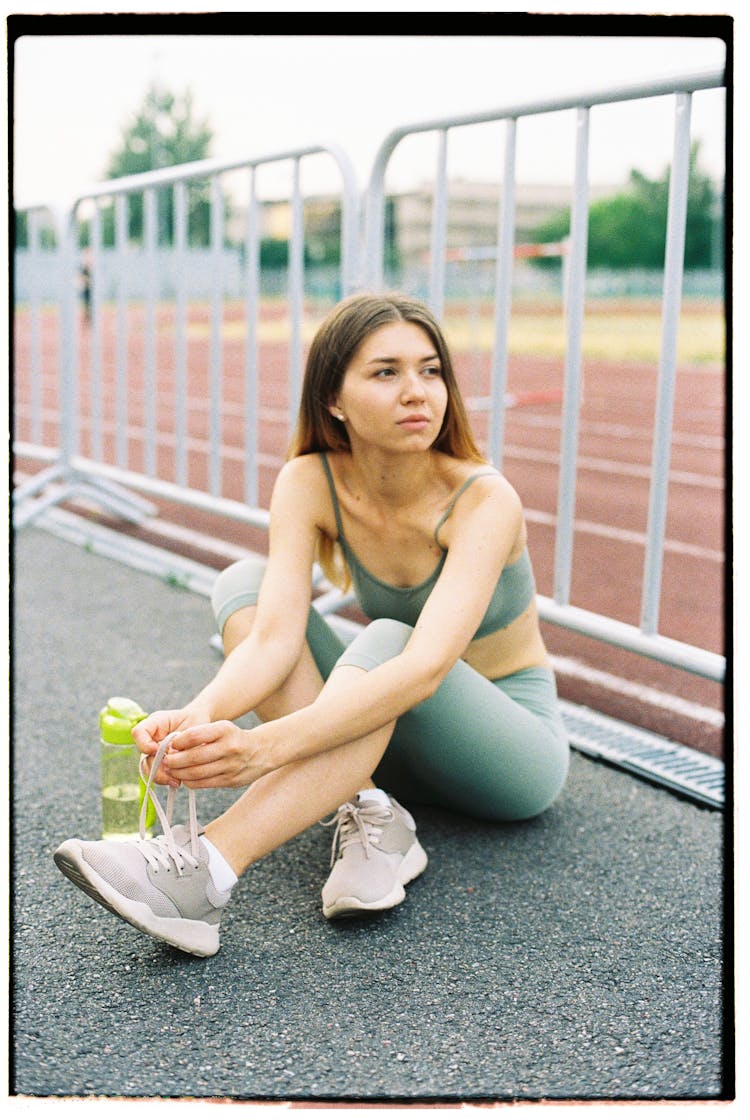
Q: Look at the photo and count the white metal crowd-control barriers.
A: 3